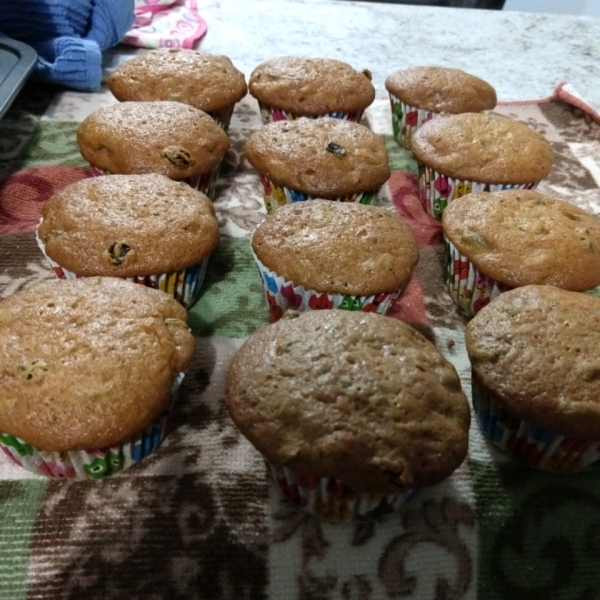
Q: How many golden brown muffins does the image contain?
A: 12